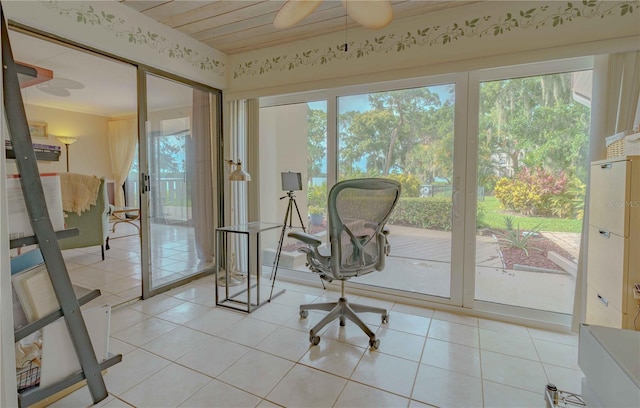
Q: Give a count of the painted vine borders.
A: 2